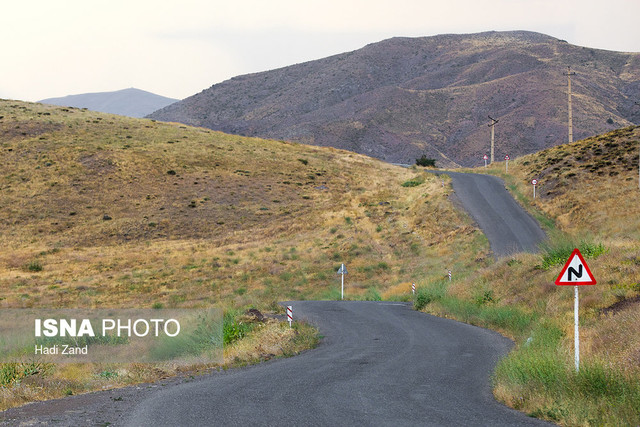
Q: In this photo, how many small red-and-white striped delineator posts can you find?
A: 3